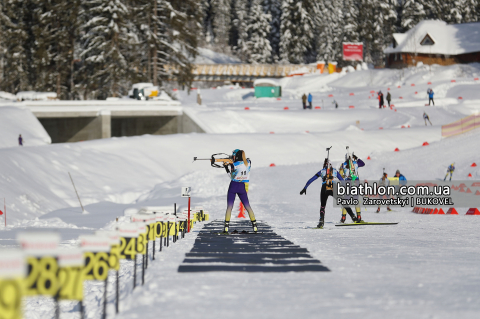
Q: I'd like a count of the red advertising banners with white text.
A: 1